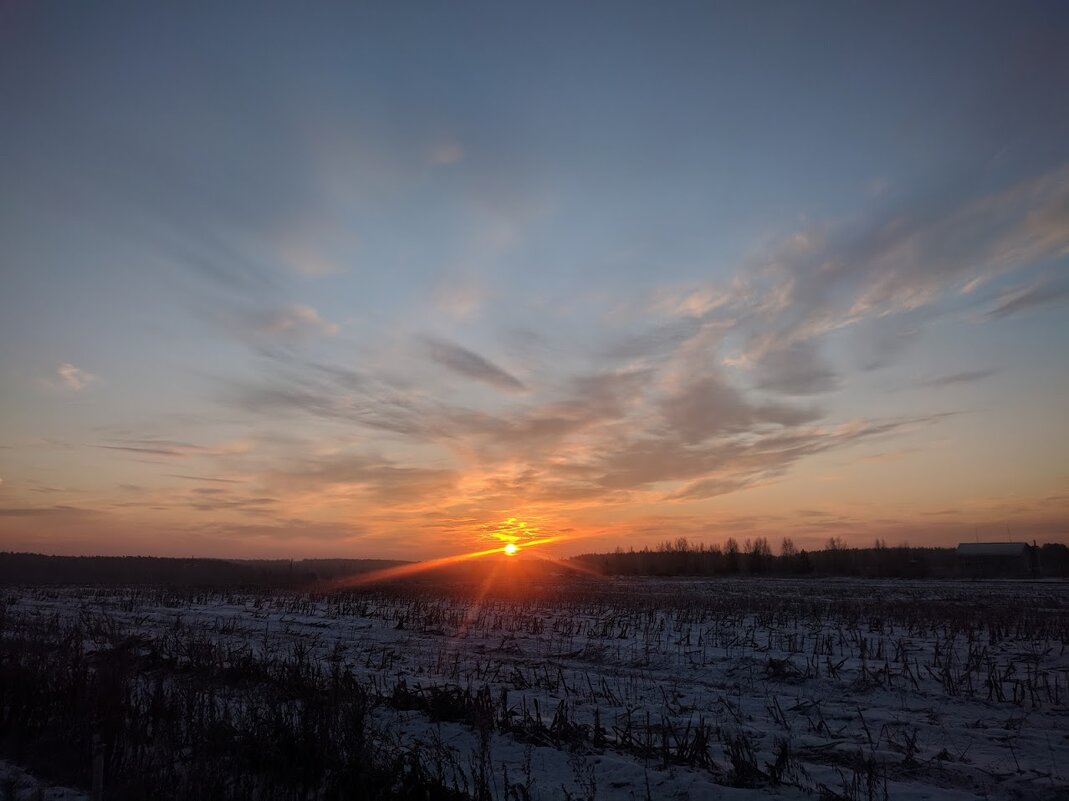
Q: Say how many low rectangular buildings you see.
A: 1